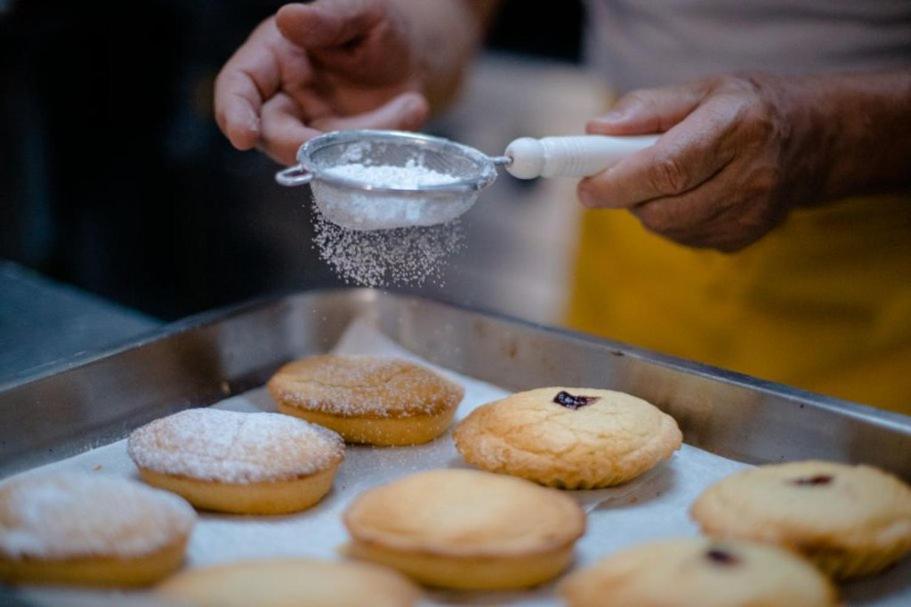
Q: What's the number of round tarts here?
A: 8